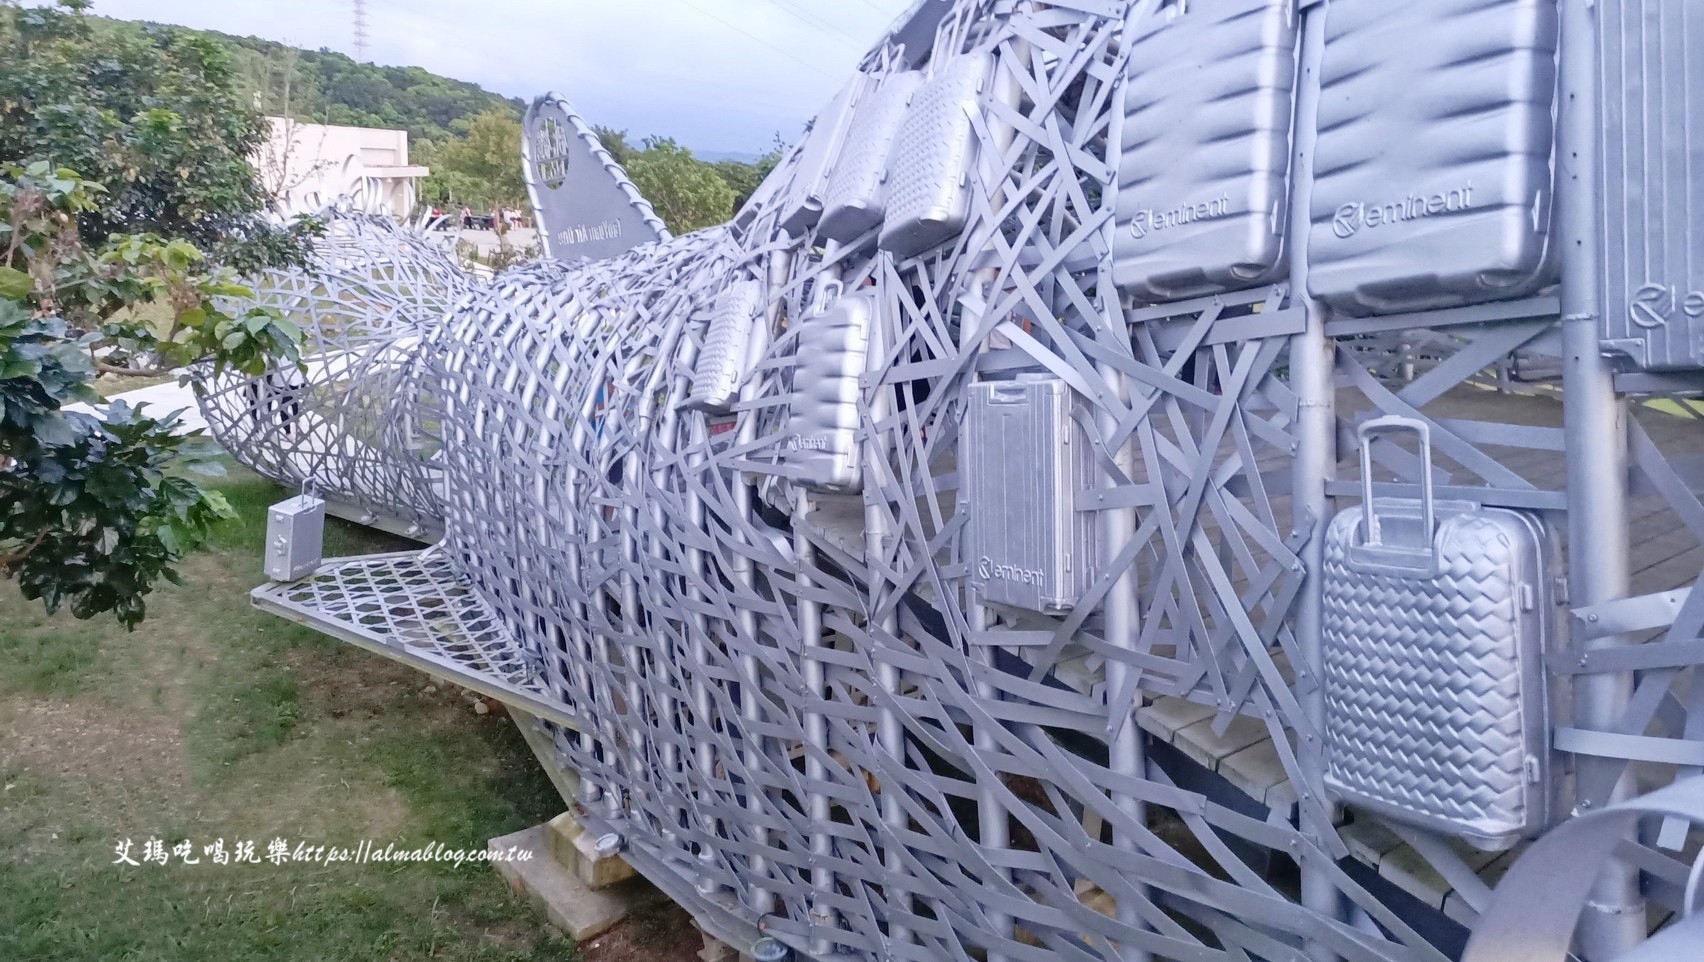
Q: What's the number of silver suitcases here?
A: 11